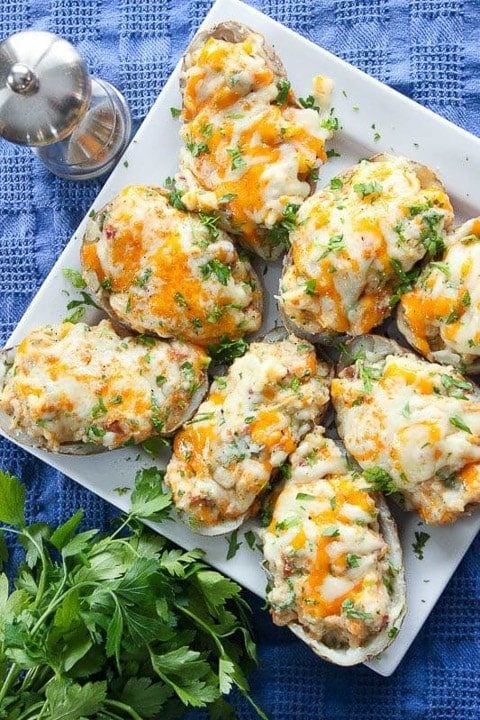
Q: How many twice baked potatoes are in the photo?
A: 8